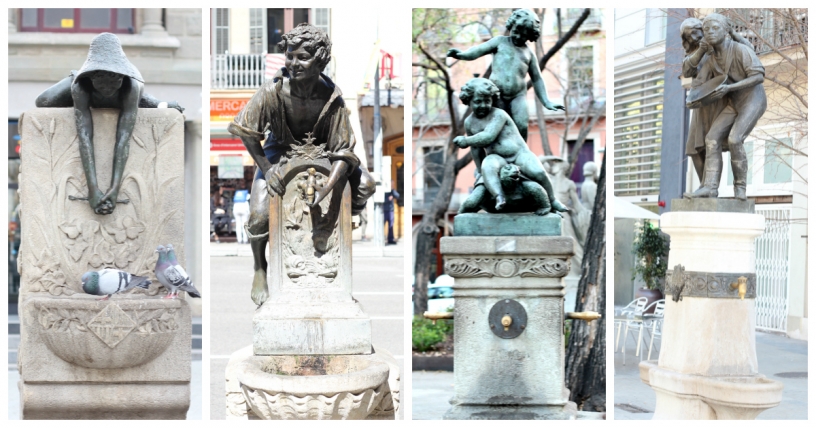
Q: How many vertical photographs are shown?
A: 4